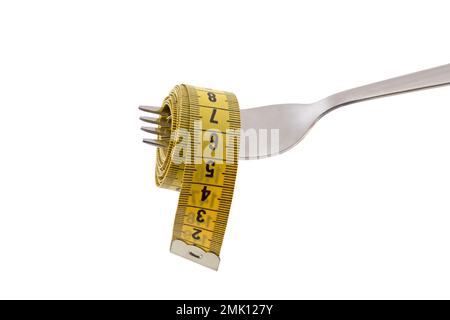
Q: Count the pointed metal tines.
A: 4